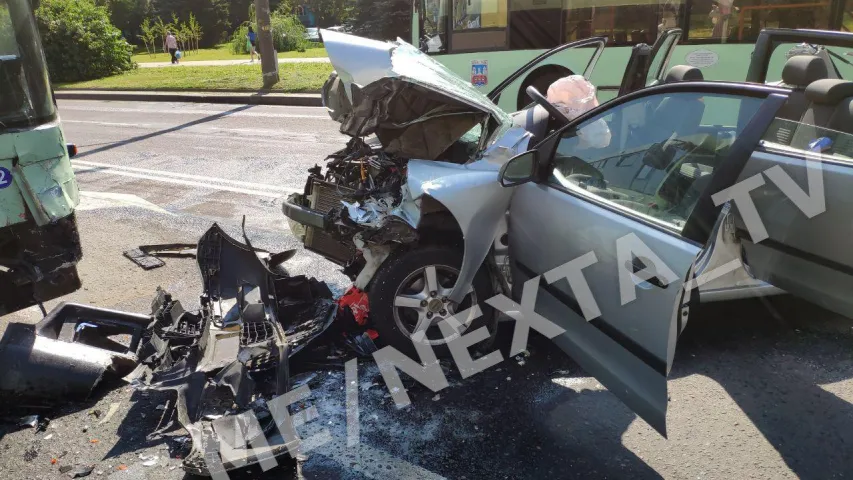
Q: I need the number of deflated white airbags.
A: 1